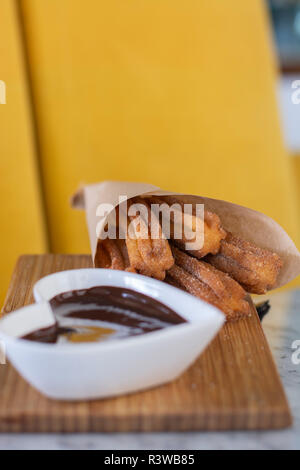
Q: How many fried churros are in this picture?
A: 5